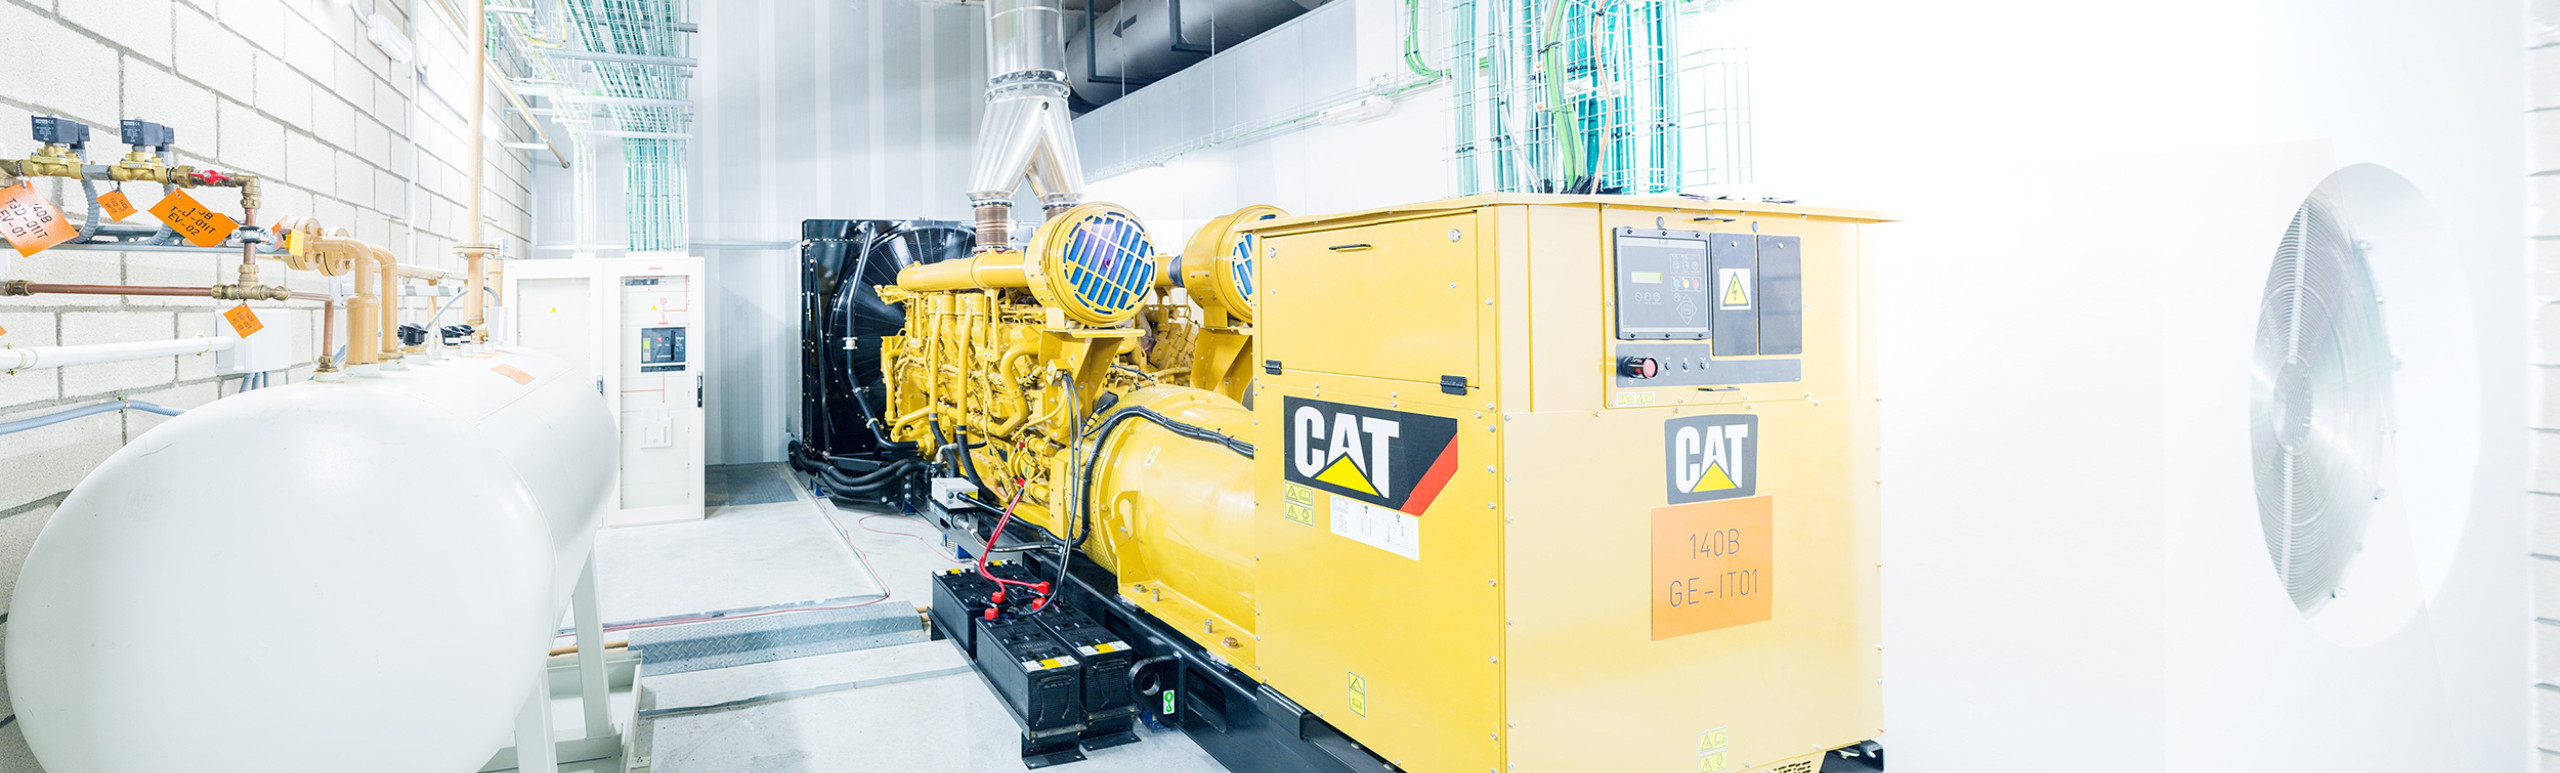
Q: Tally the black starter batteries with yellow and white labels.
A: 4